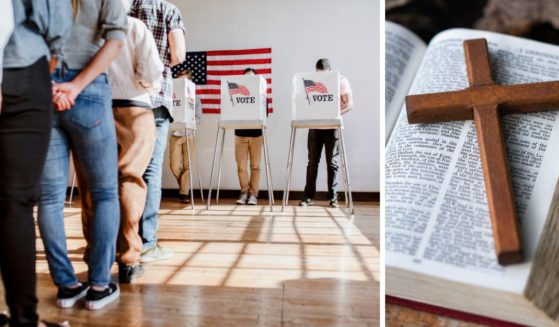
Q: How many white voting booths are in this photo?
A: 3